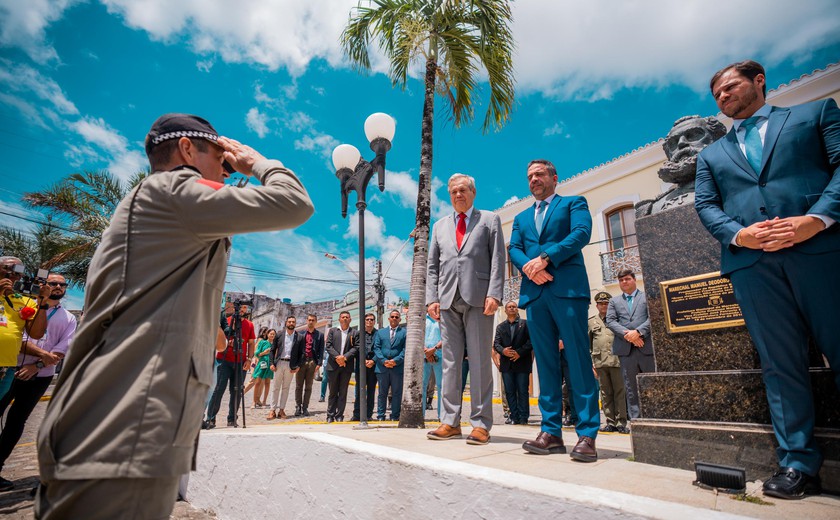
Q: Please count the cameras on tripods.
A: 1